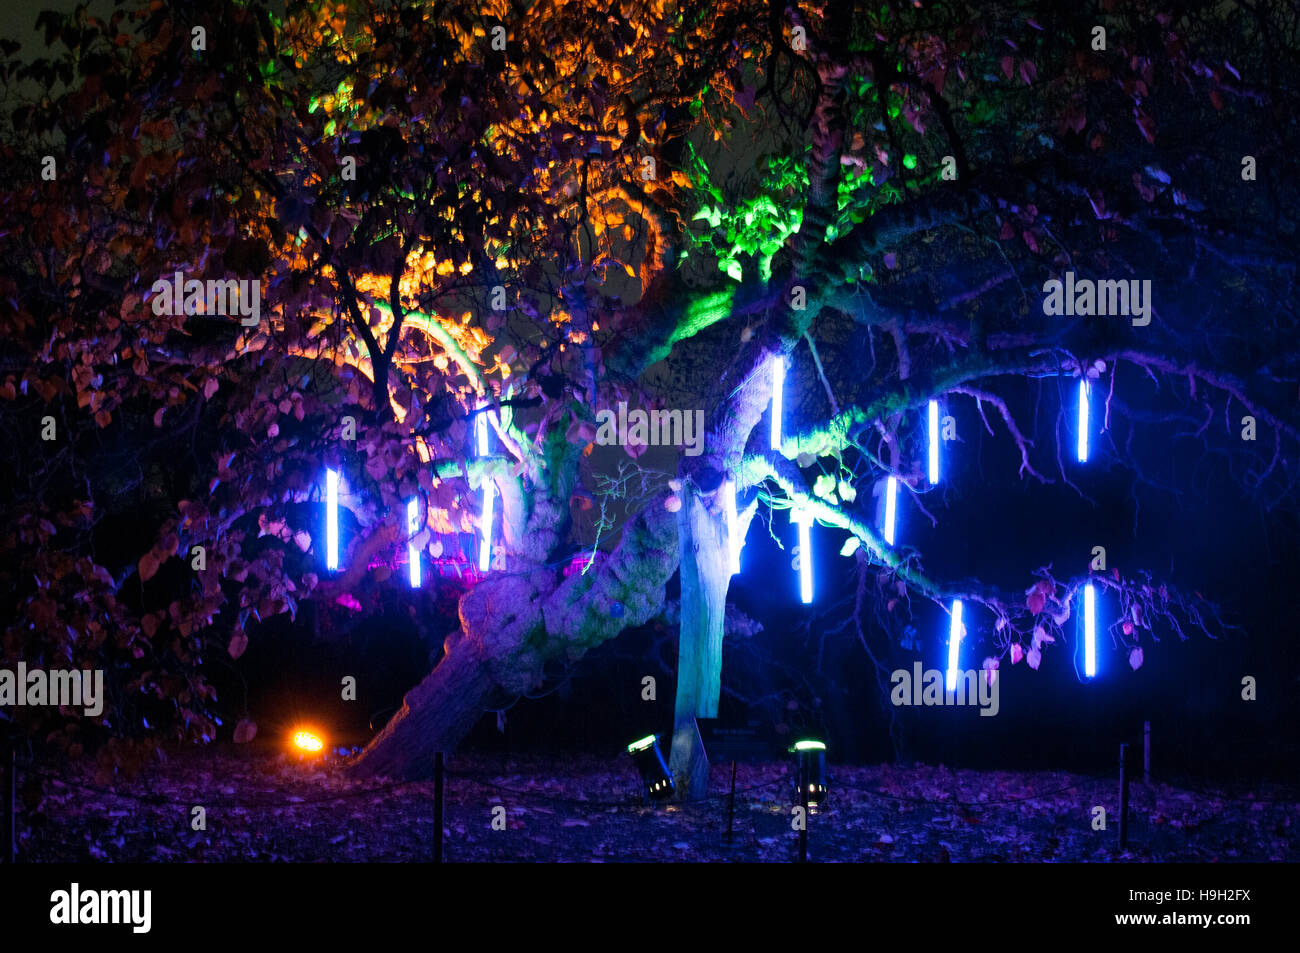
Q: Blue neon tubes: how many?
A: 12